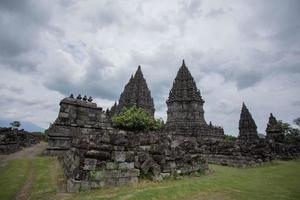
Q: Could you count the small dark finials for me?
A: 4